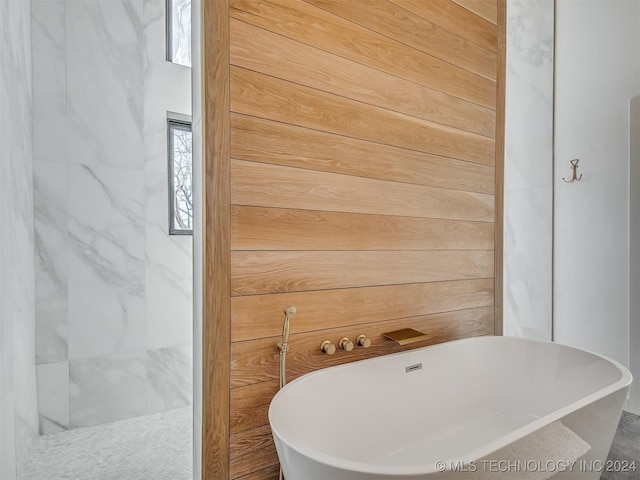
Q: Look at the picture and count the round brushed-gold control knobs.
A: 3